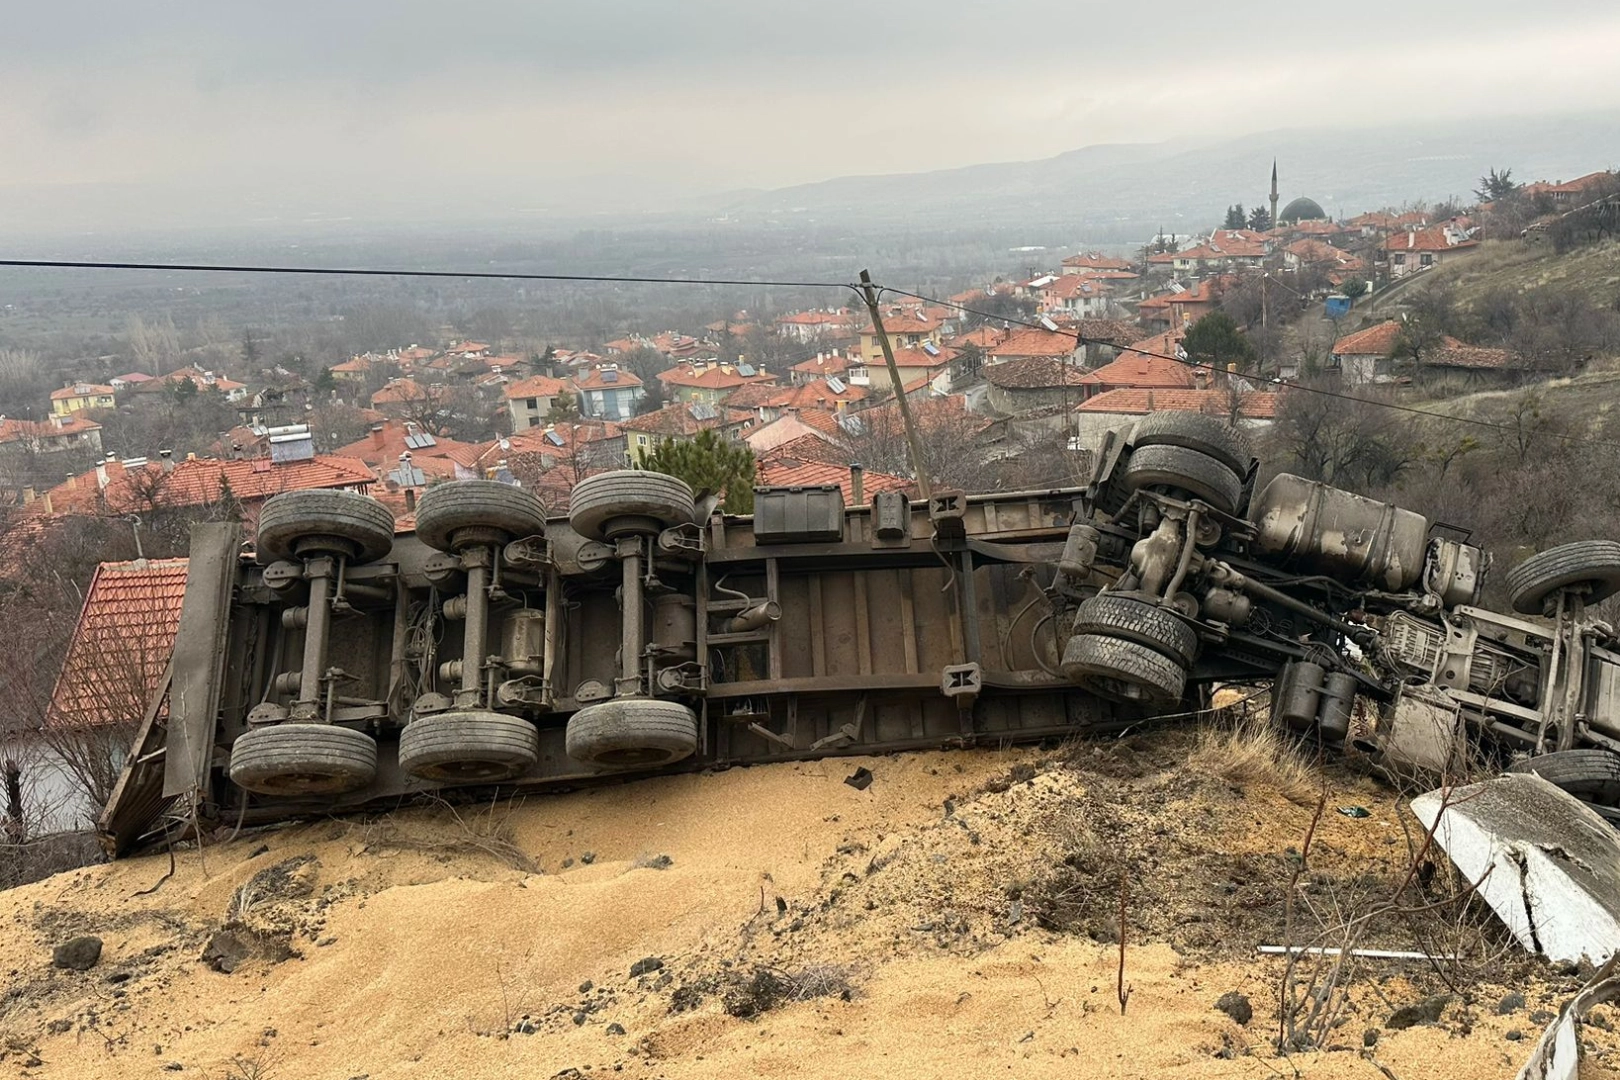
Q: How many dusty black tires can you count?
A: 12